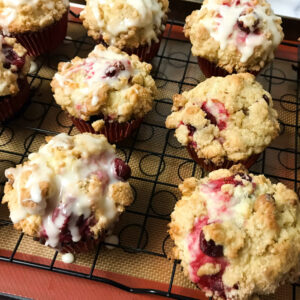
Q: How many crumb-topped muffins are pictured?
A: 8